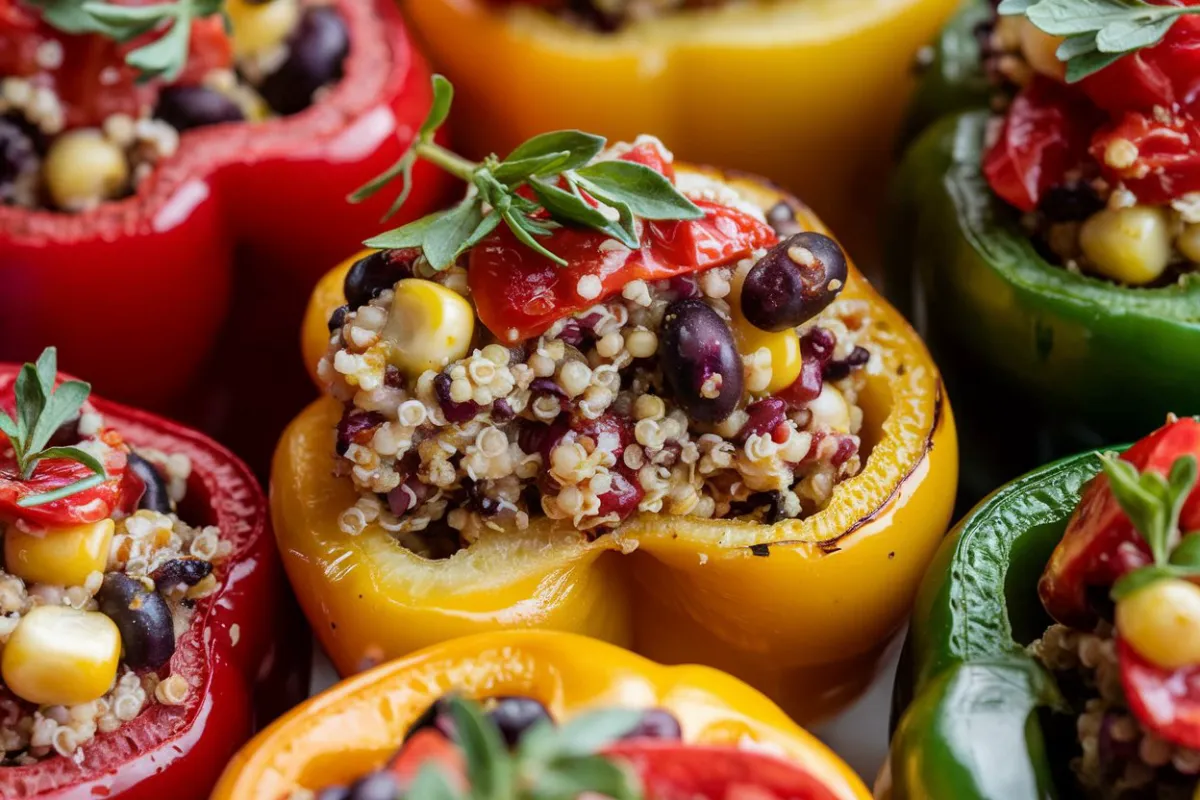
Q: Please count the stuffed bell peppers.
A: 7